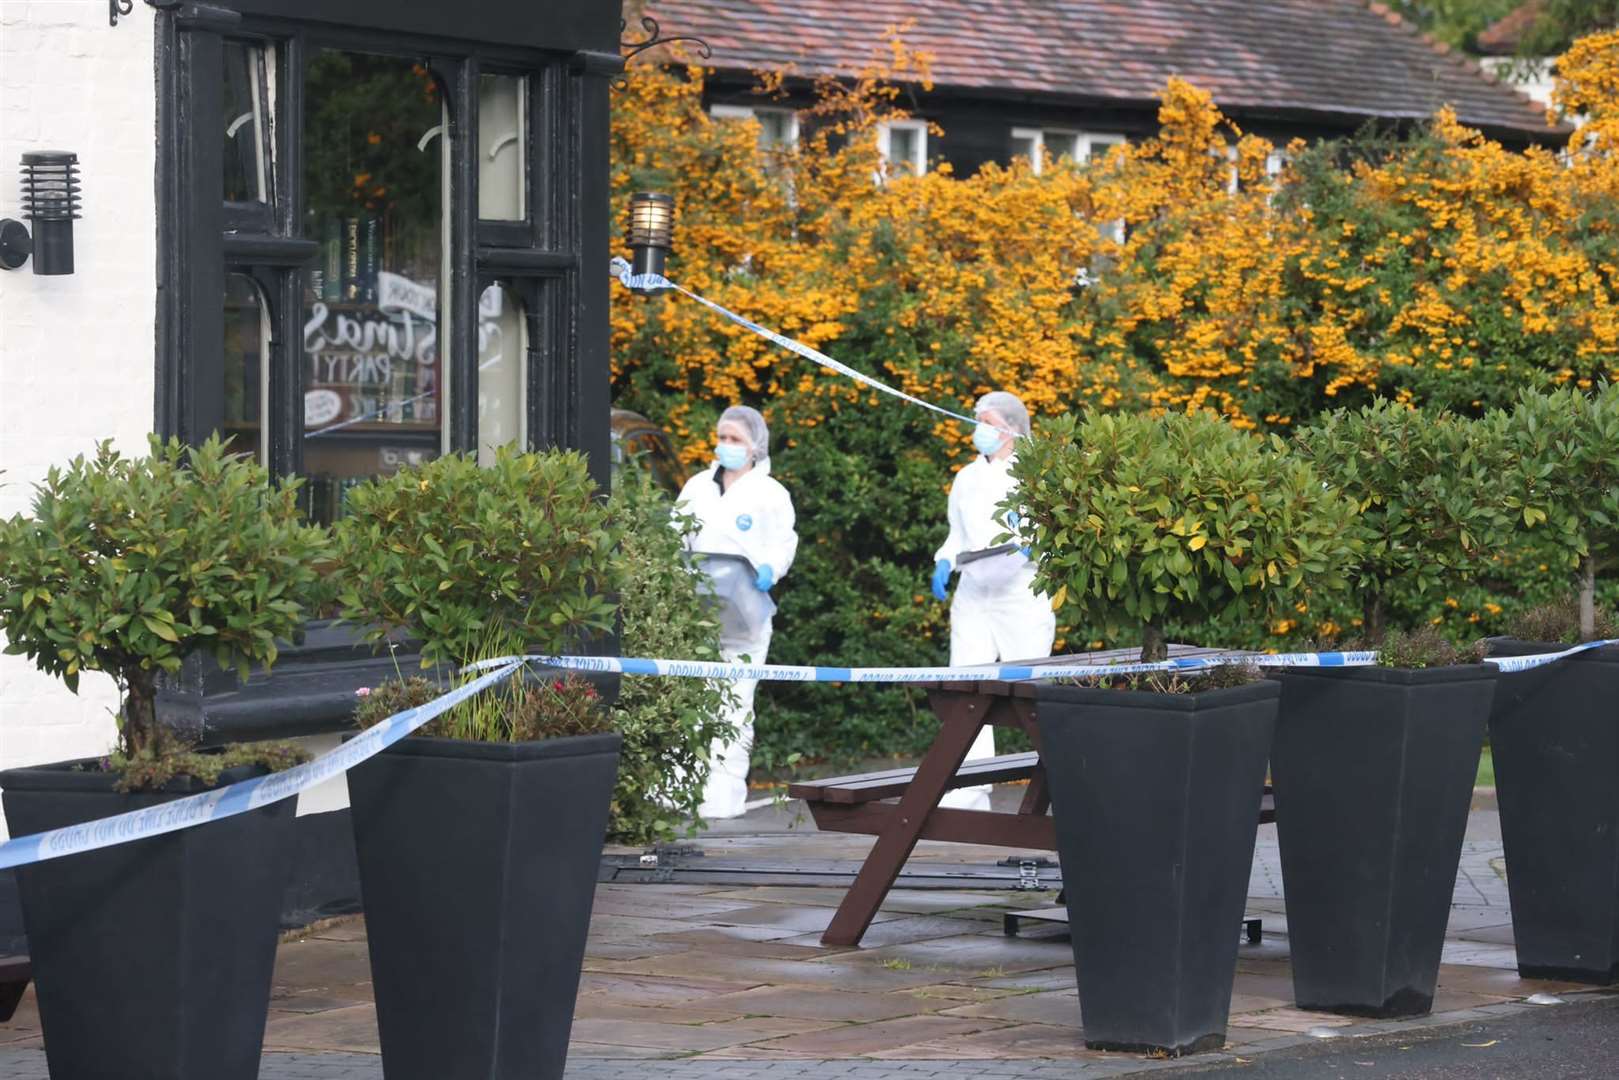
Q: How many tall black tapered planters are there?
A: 5